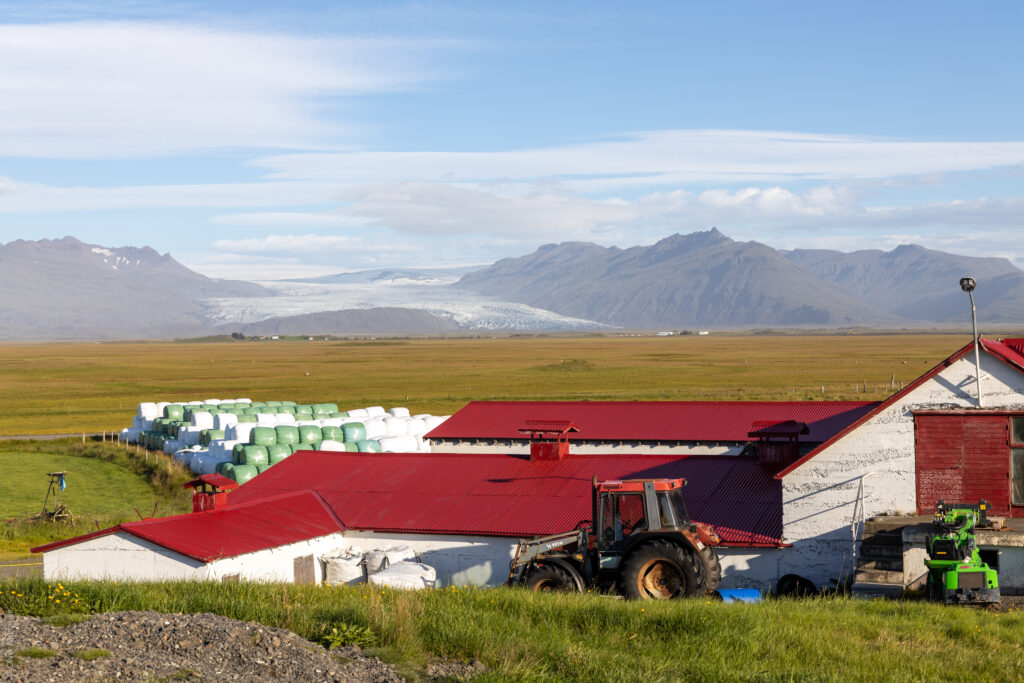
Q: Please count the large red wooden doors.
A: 2